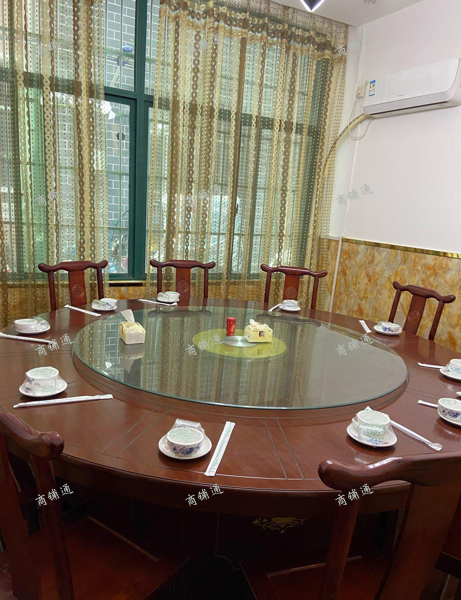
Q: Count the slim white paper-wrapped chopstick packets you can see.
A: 10